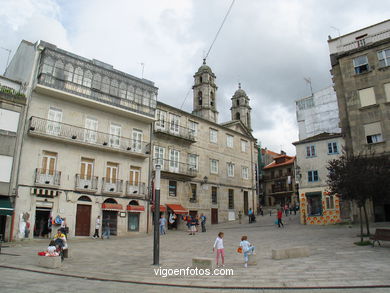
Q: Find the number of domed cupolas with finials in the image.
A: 2